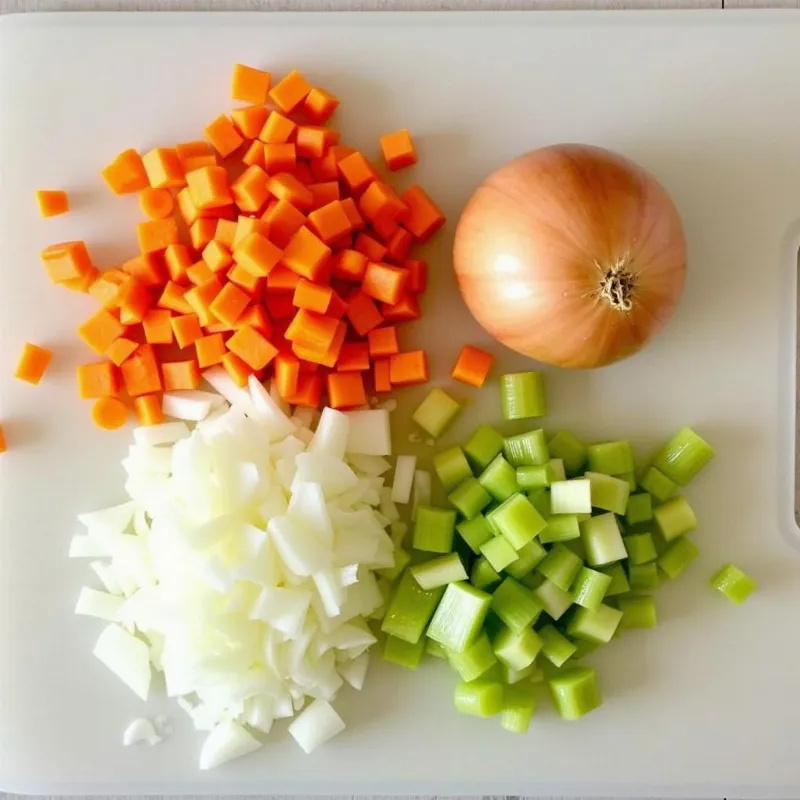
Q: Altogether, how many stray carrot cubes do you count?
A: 5